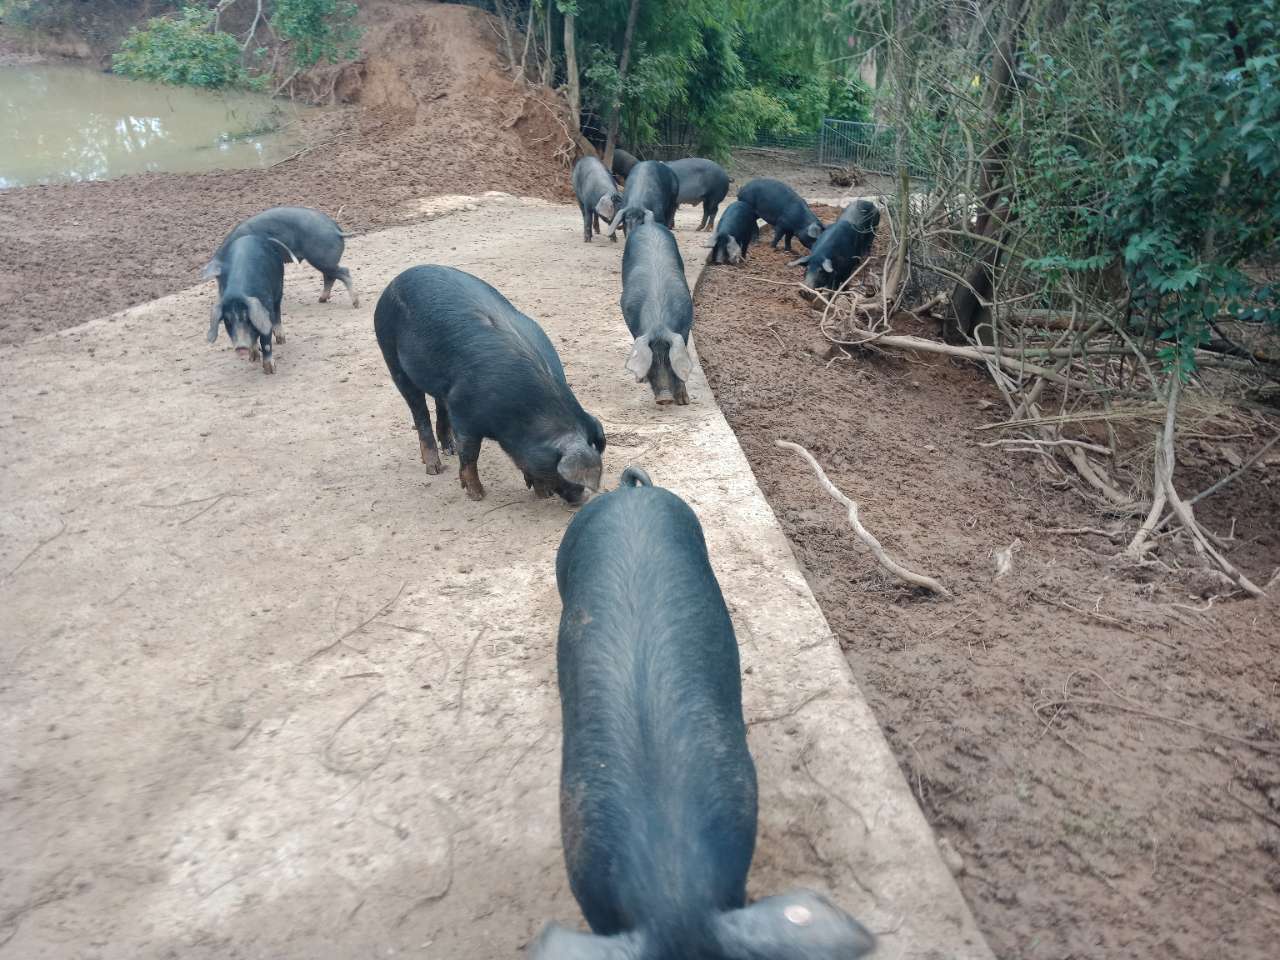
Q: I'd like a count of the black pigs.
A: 12